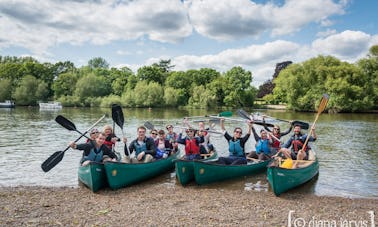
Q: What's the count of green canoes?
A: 5